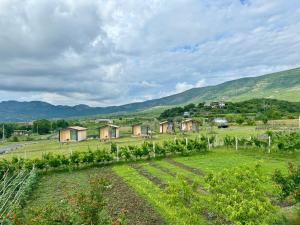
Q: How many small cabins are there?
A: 5